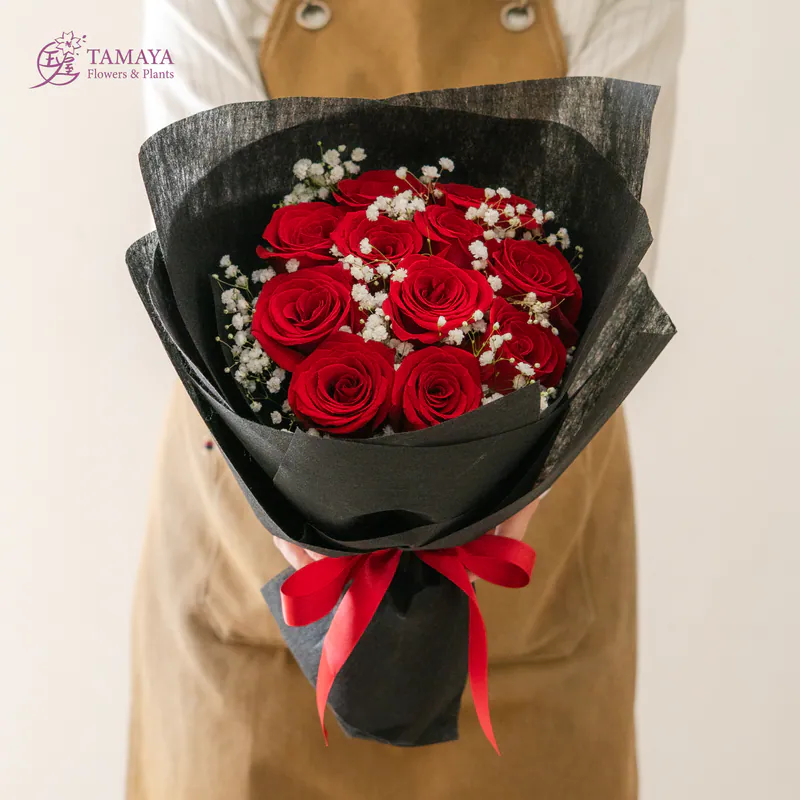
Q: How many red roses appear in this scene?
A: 11